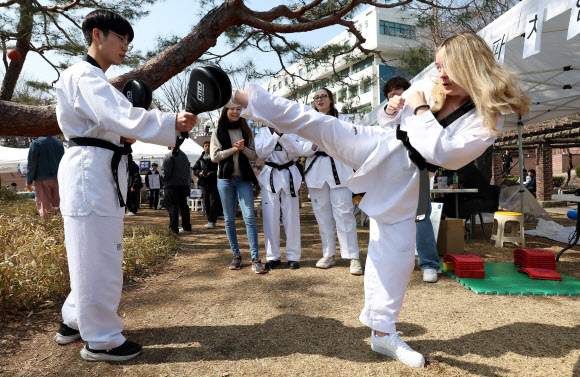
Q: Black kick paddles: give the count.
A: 2